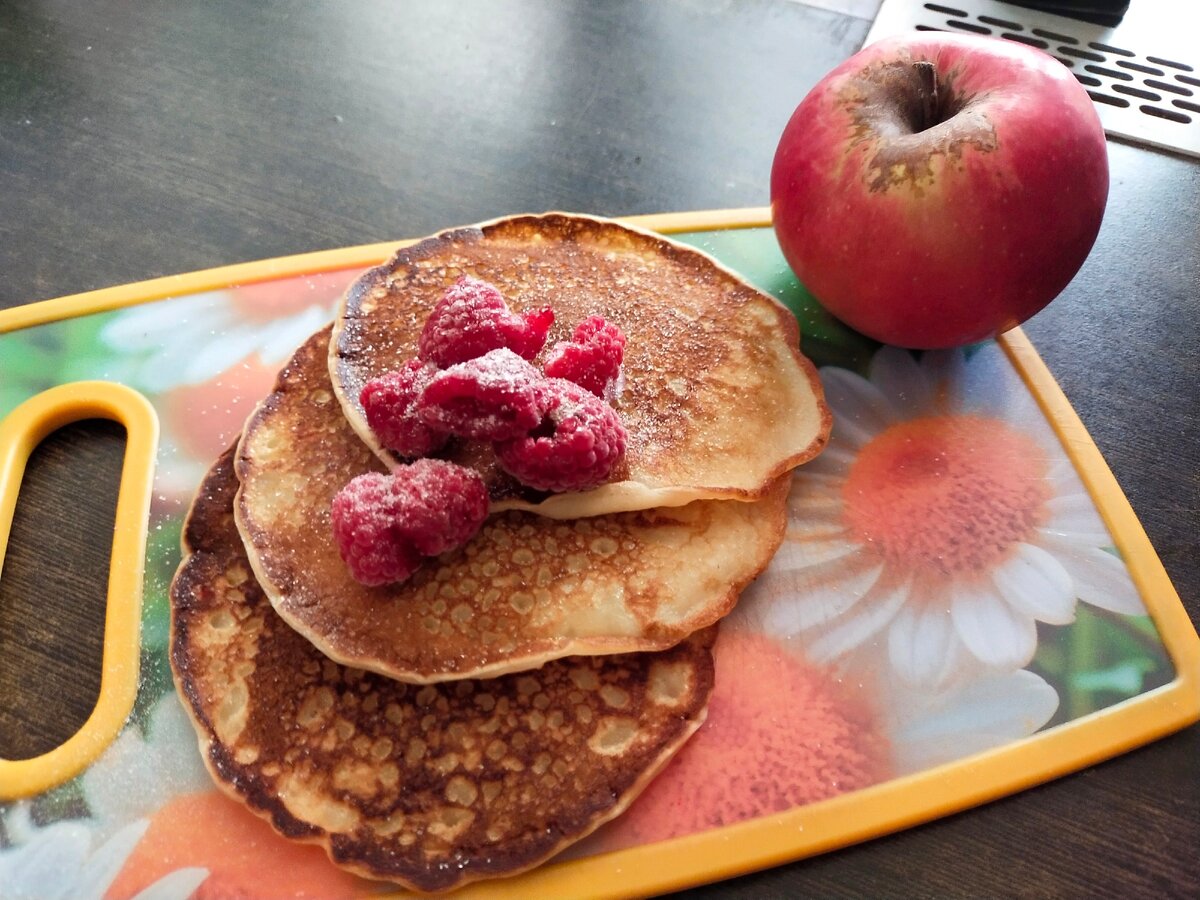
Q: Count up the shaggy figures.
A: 0